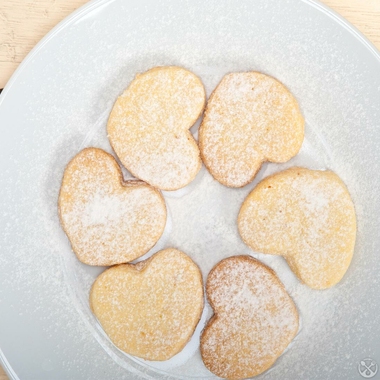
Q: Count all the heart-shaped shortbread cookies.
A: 6